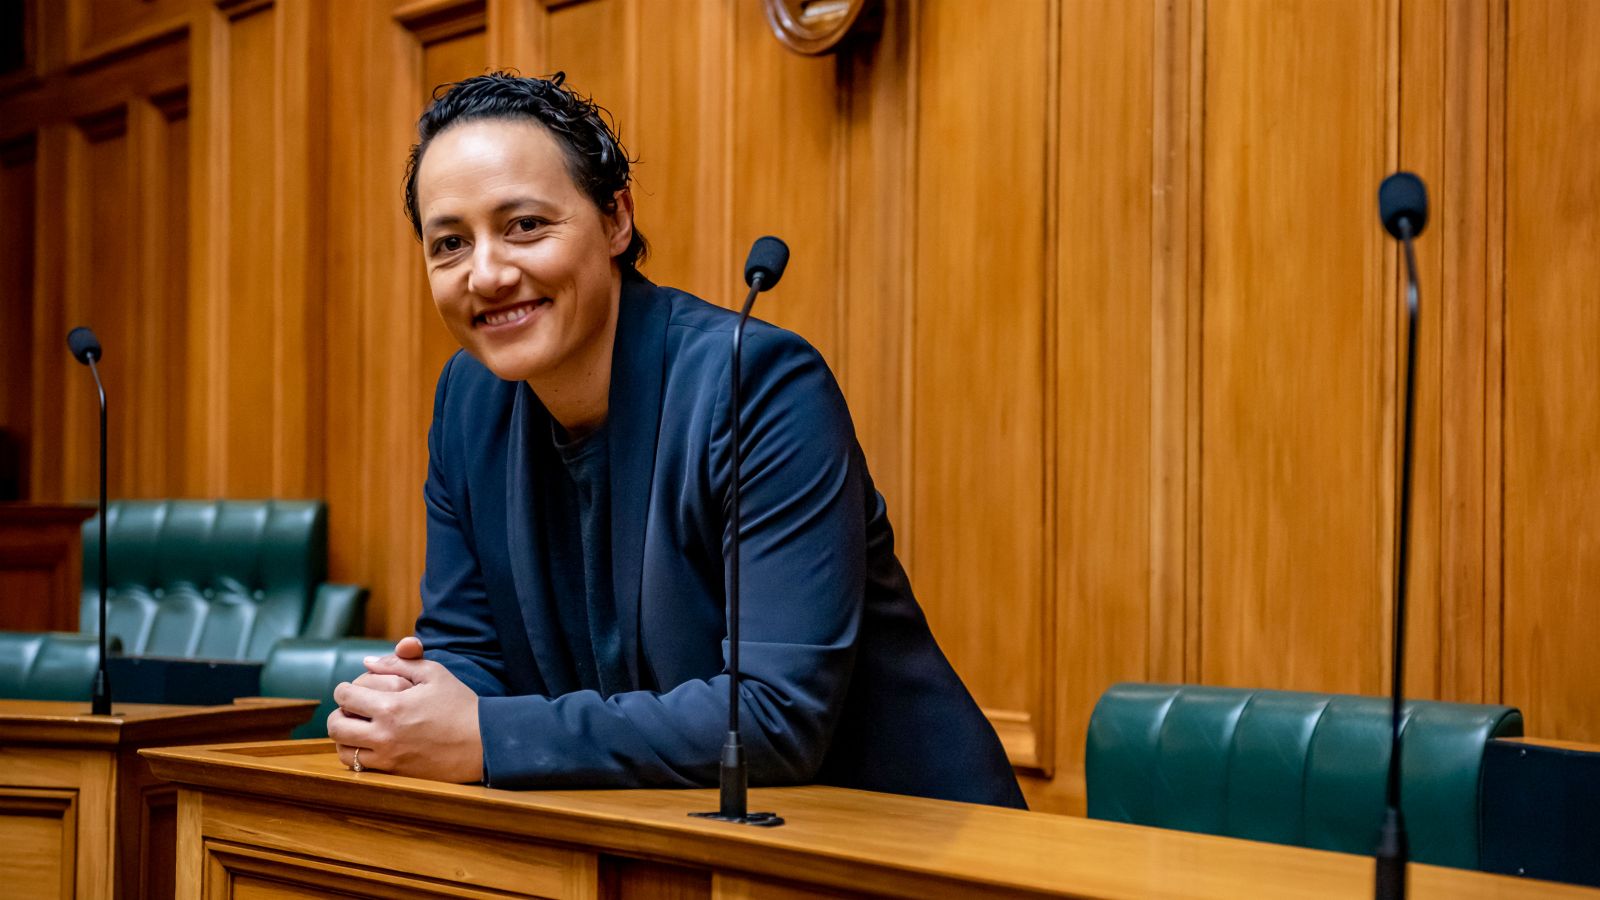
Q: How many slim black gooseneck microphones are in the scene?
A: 3